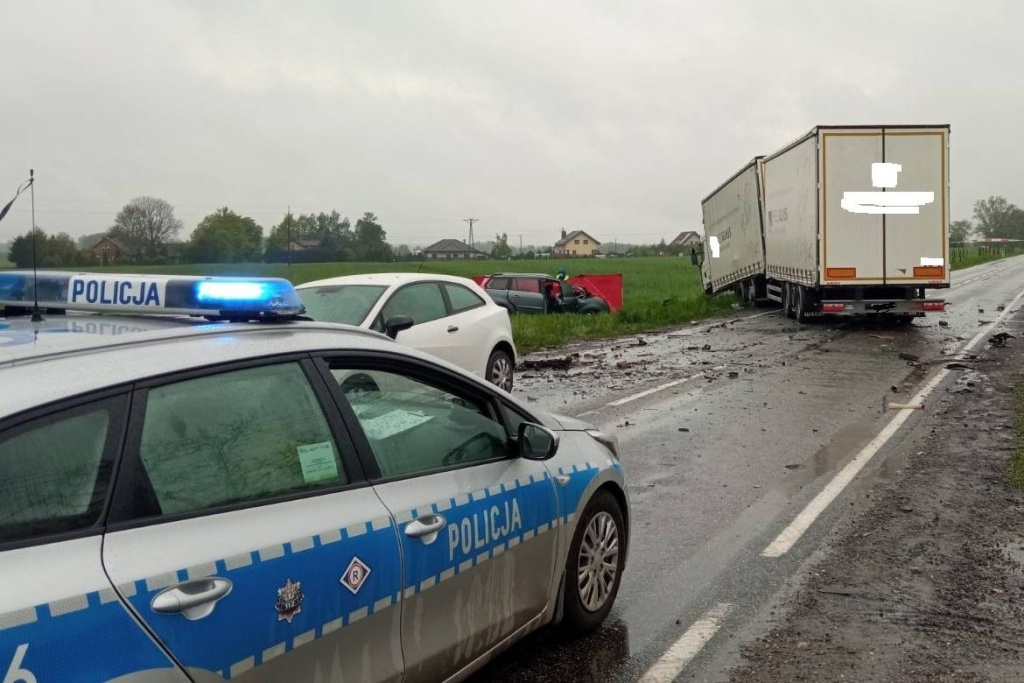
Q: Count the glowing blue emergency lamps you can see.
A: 1